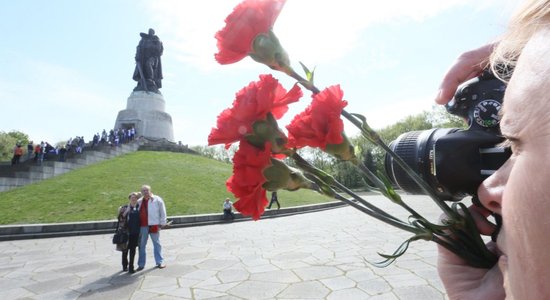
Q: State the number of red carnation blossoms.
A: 4